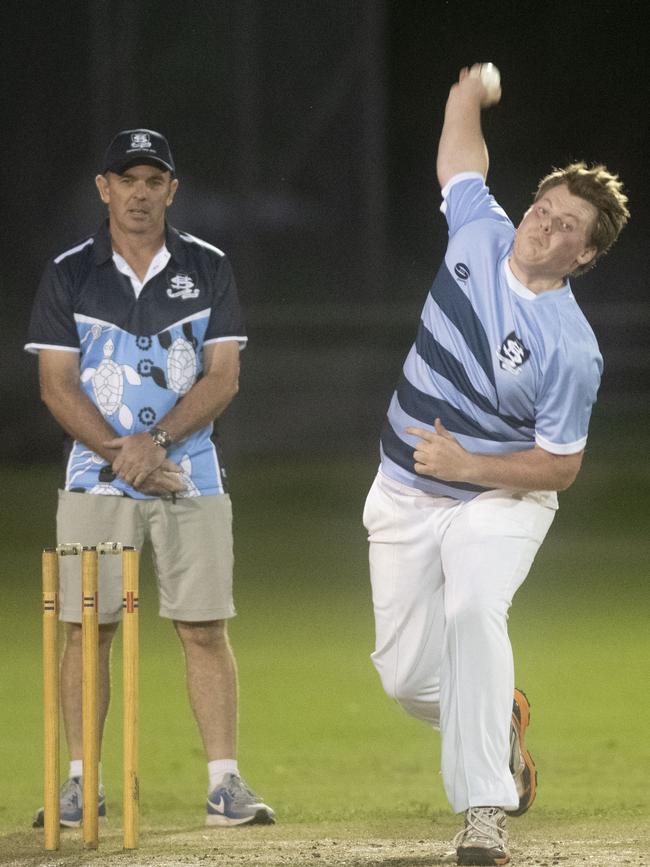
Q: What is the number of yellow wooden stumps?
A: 3